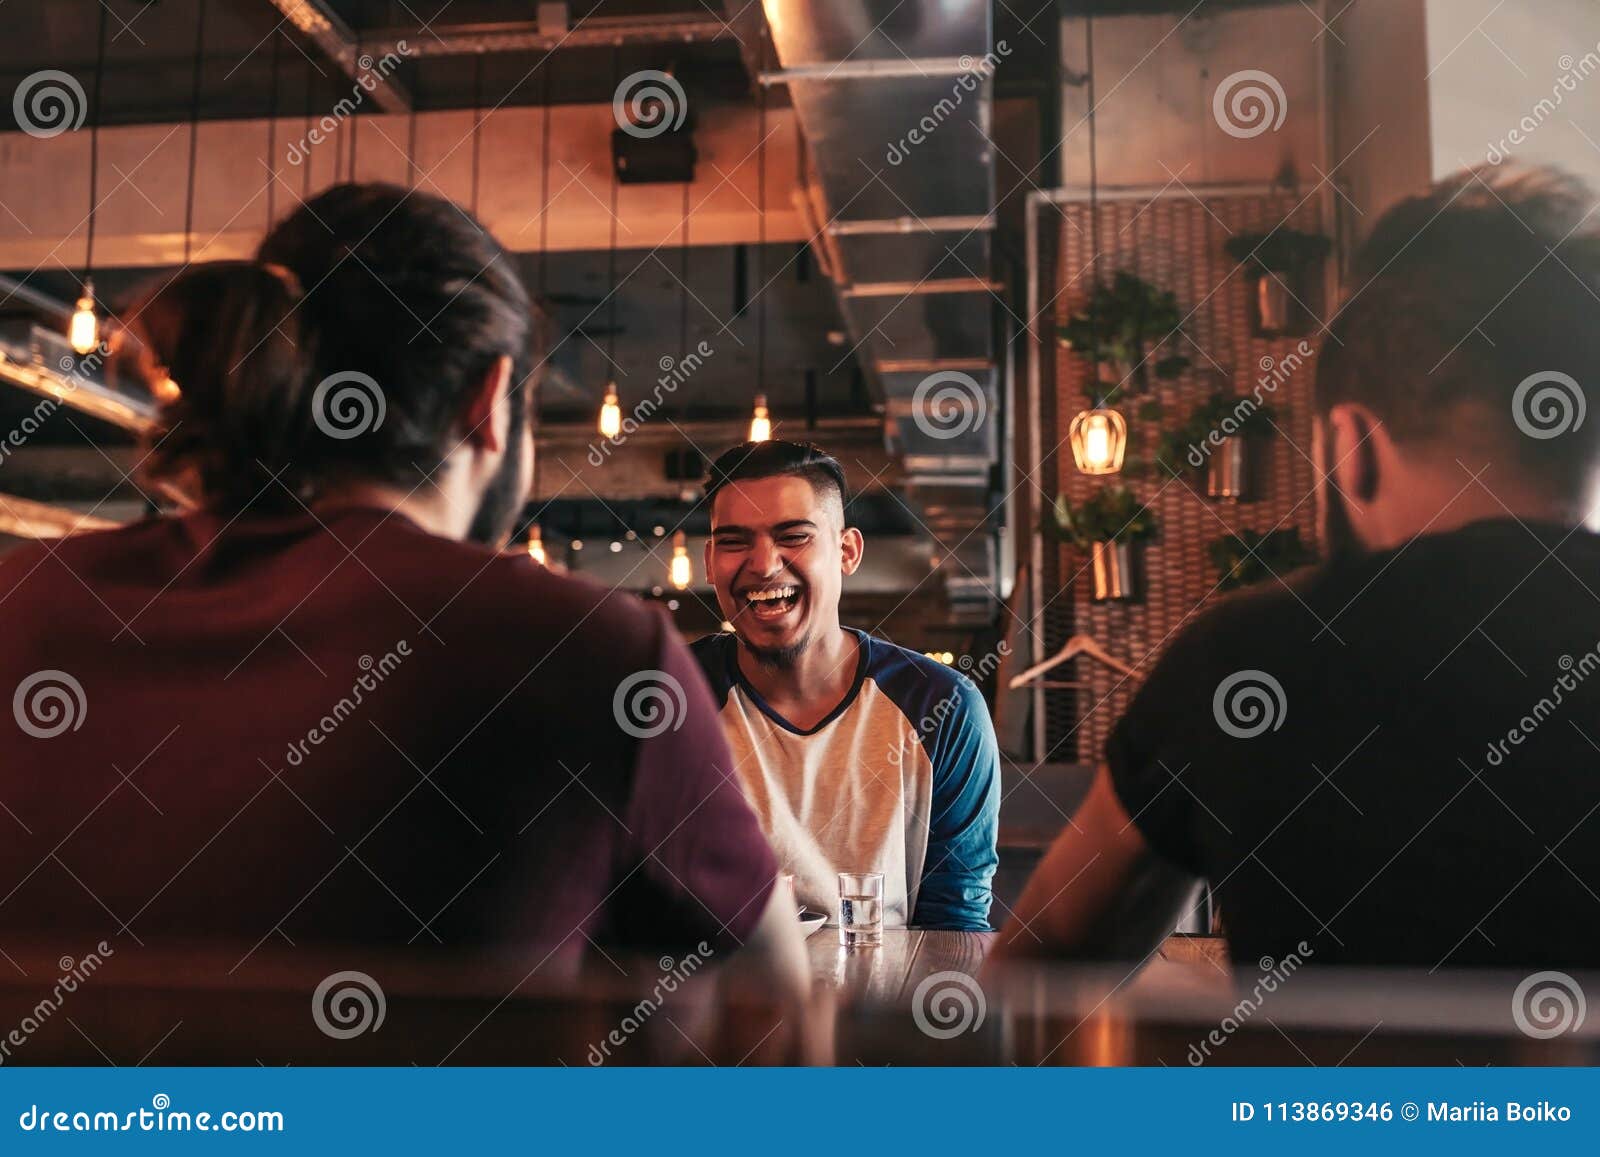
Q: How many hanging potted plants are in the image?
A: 5